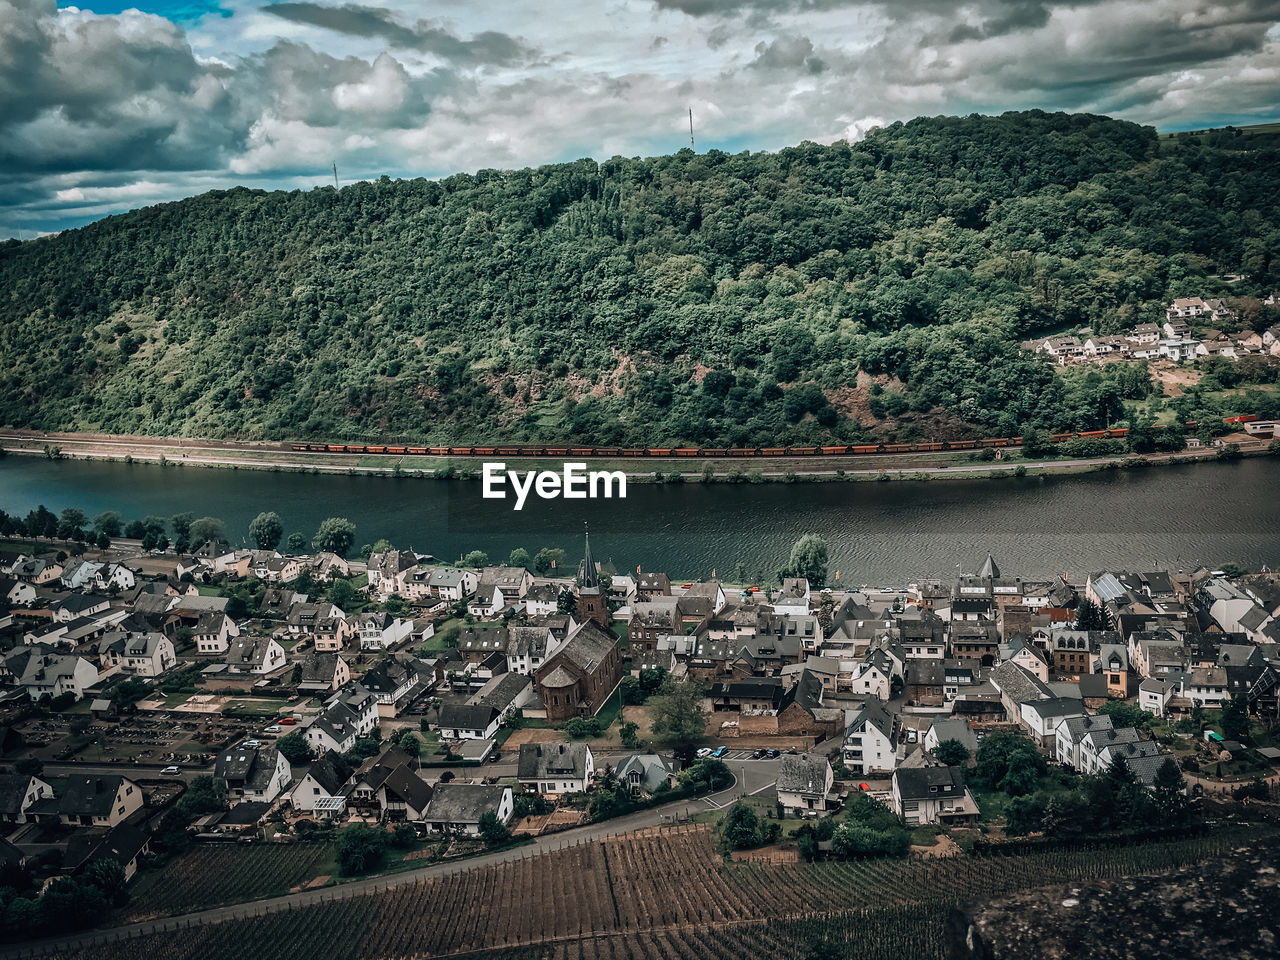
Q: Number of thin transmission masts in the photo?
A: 2